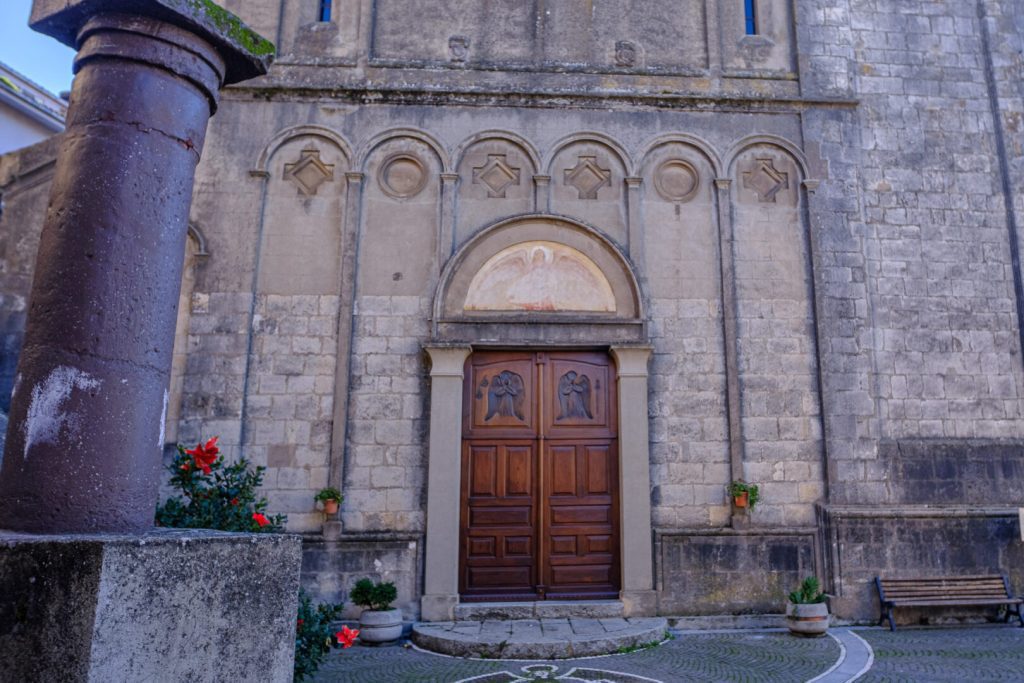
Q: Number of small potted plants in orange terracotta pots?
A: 2